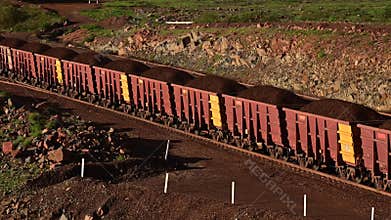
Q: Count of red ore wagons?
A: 10